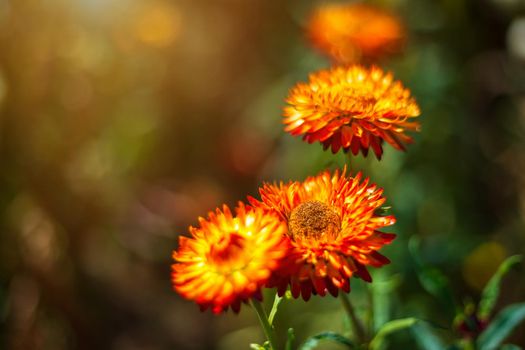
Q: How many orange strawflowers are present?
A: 4